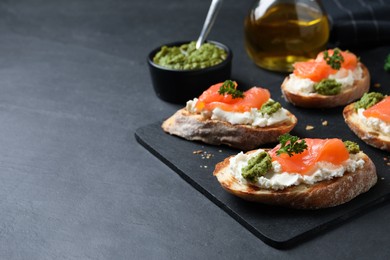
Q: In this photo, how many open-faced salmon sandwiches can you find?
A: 4